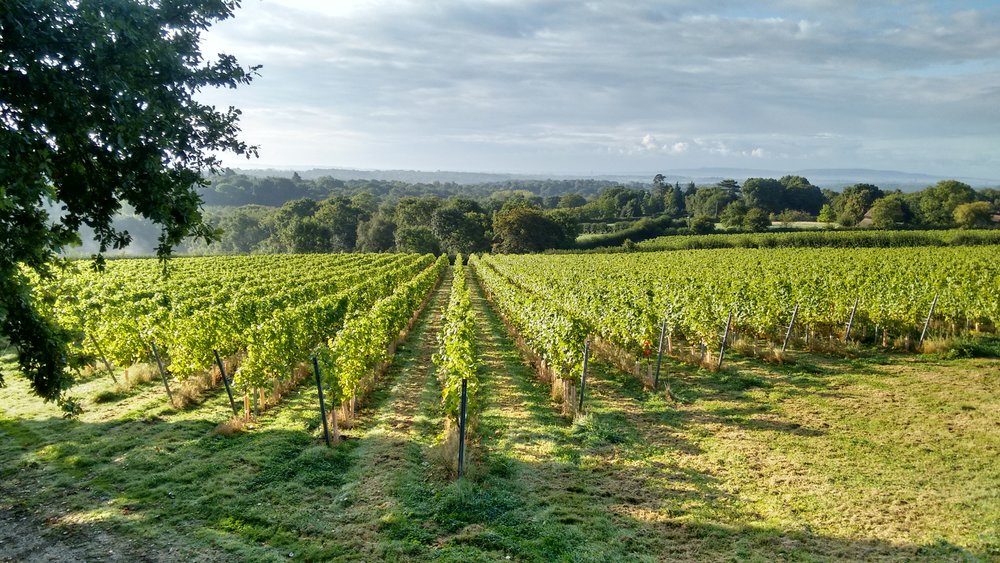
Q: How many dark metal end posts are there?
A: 11